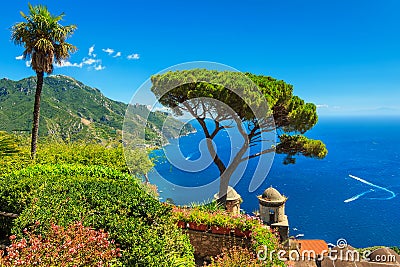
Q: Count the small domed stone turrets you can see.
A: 2